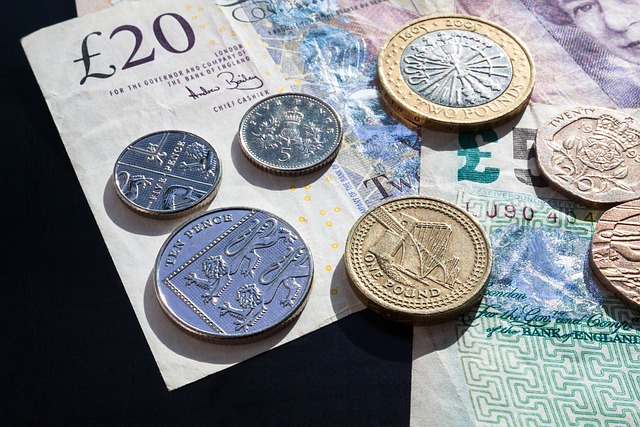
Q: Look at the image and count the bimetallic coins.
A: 1